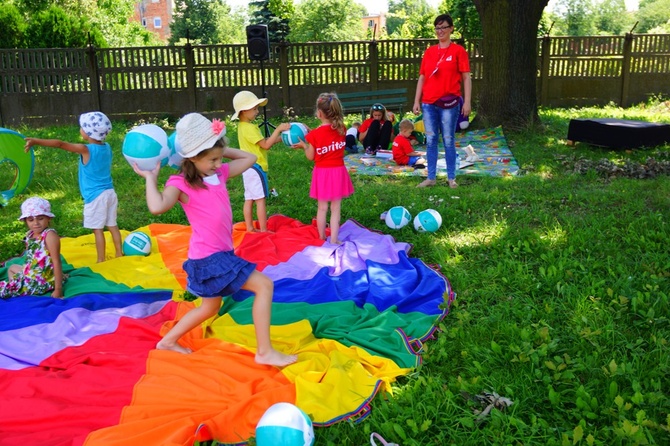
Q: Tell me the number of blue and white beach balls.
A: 7